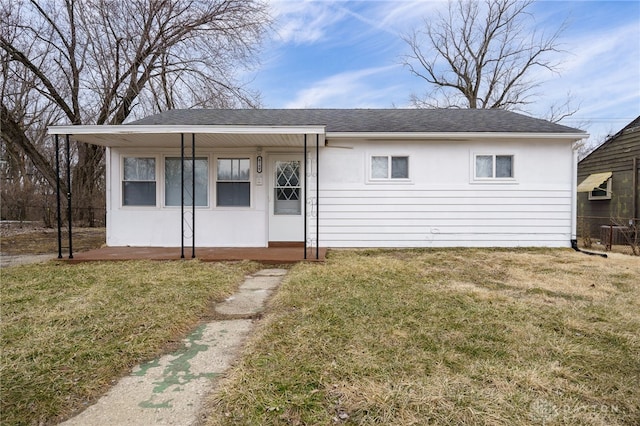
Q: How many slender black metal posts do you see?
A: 6